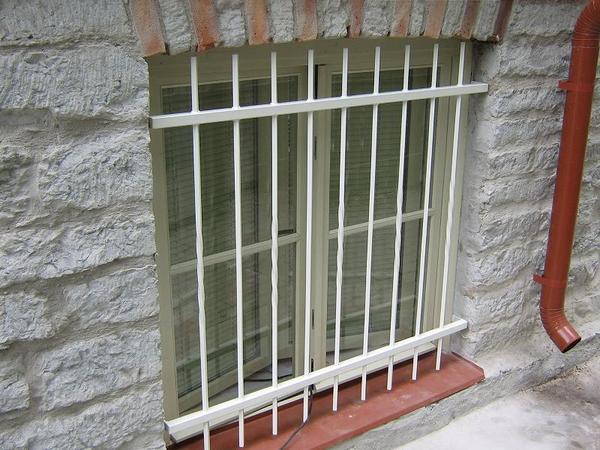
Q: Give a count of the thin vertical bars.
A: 9